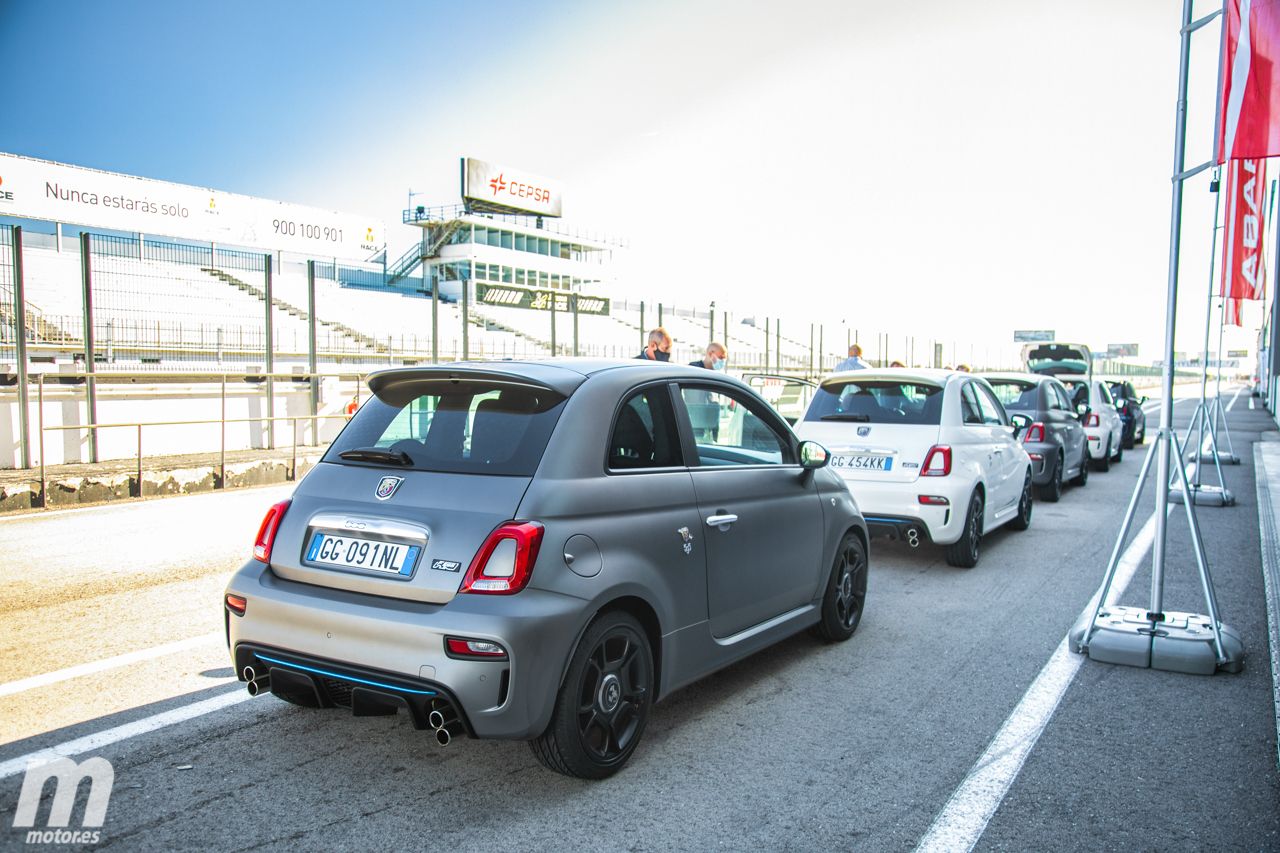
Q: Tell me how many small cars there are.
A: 5